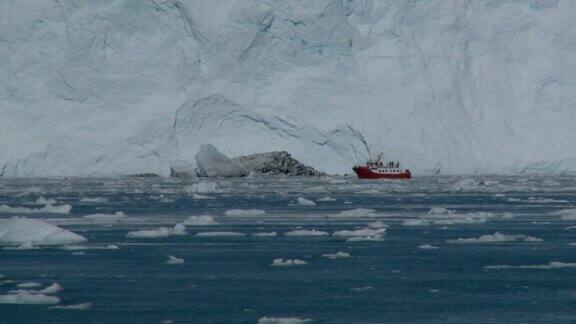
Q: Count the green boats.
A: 0